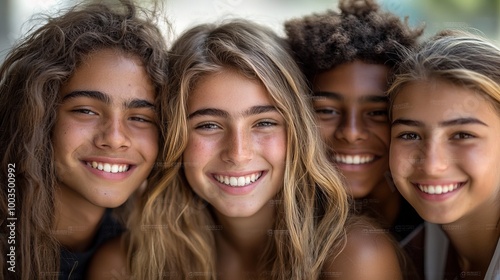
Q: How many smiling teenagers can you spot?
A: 4